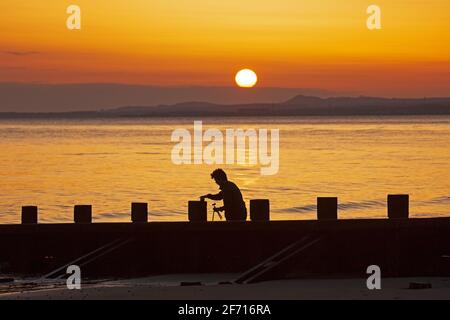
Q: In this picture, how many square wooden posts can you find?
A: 7